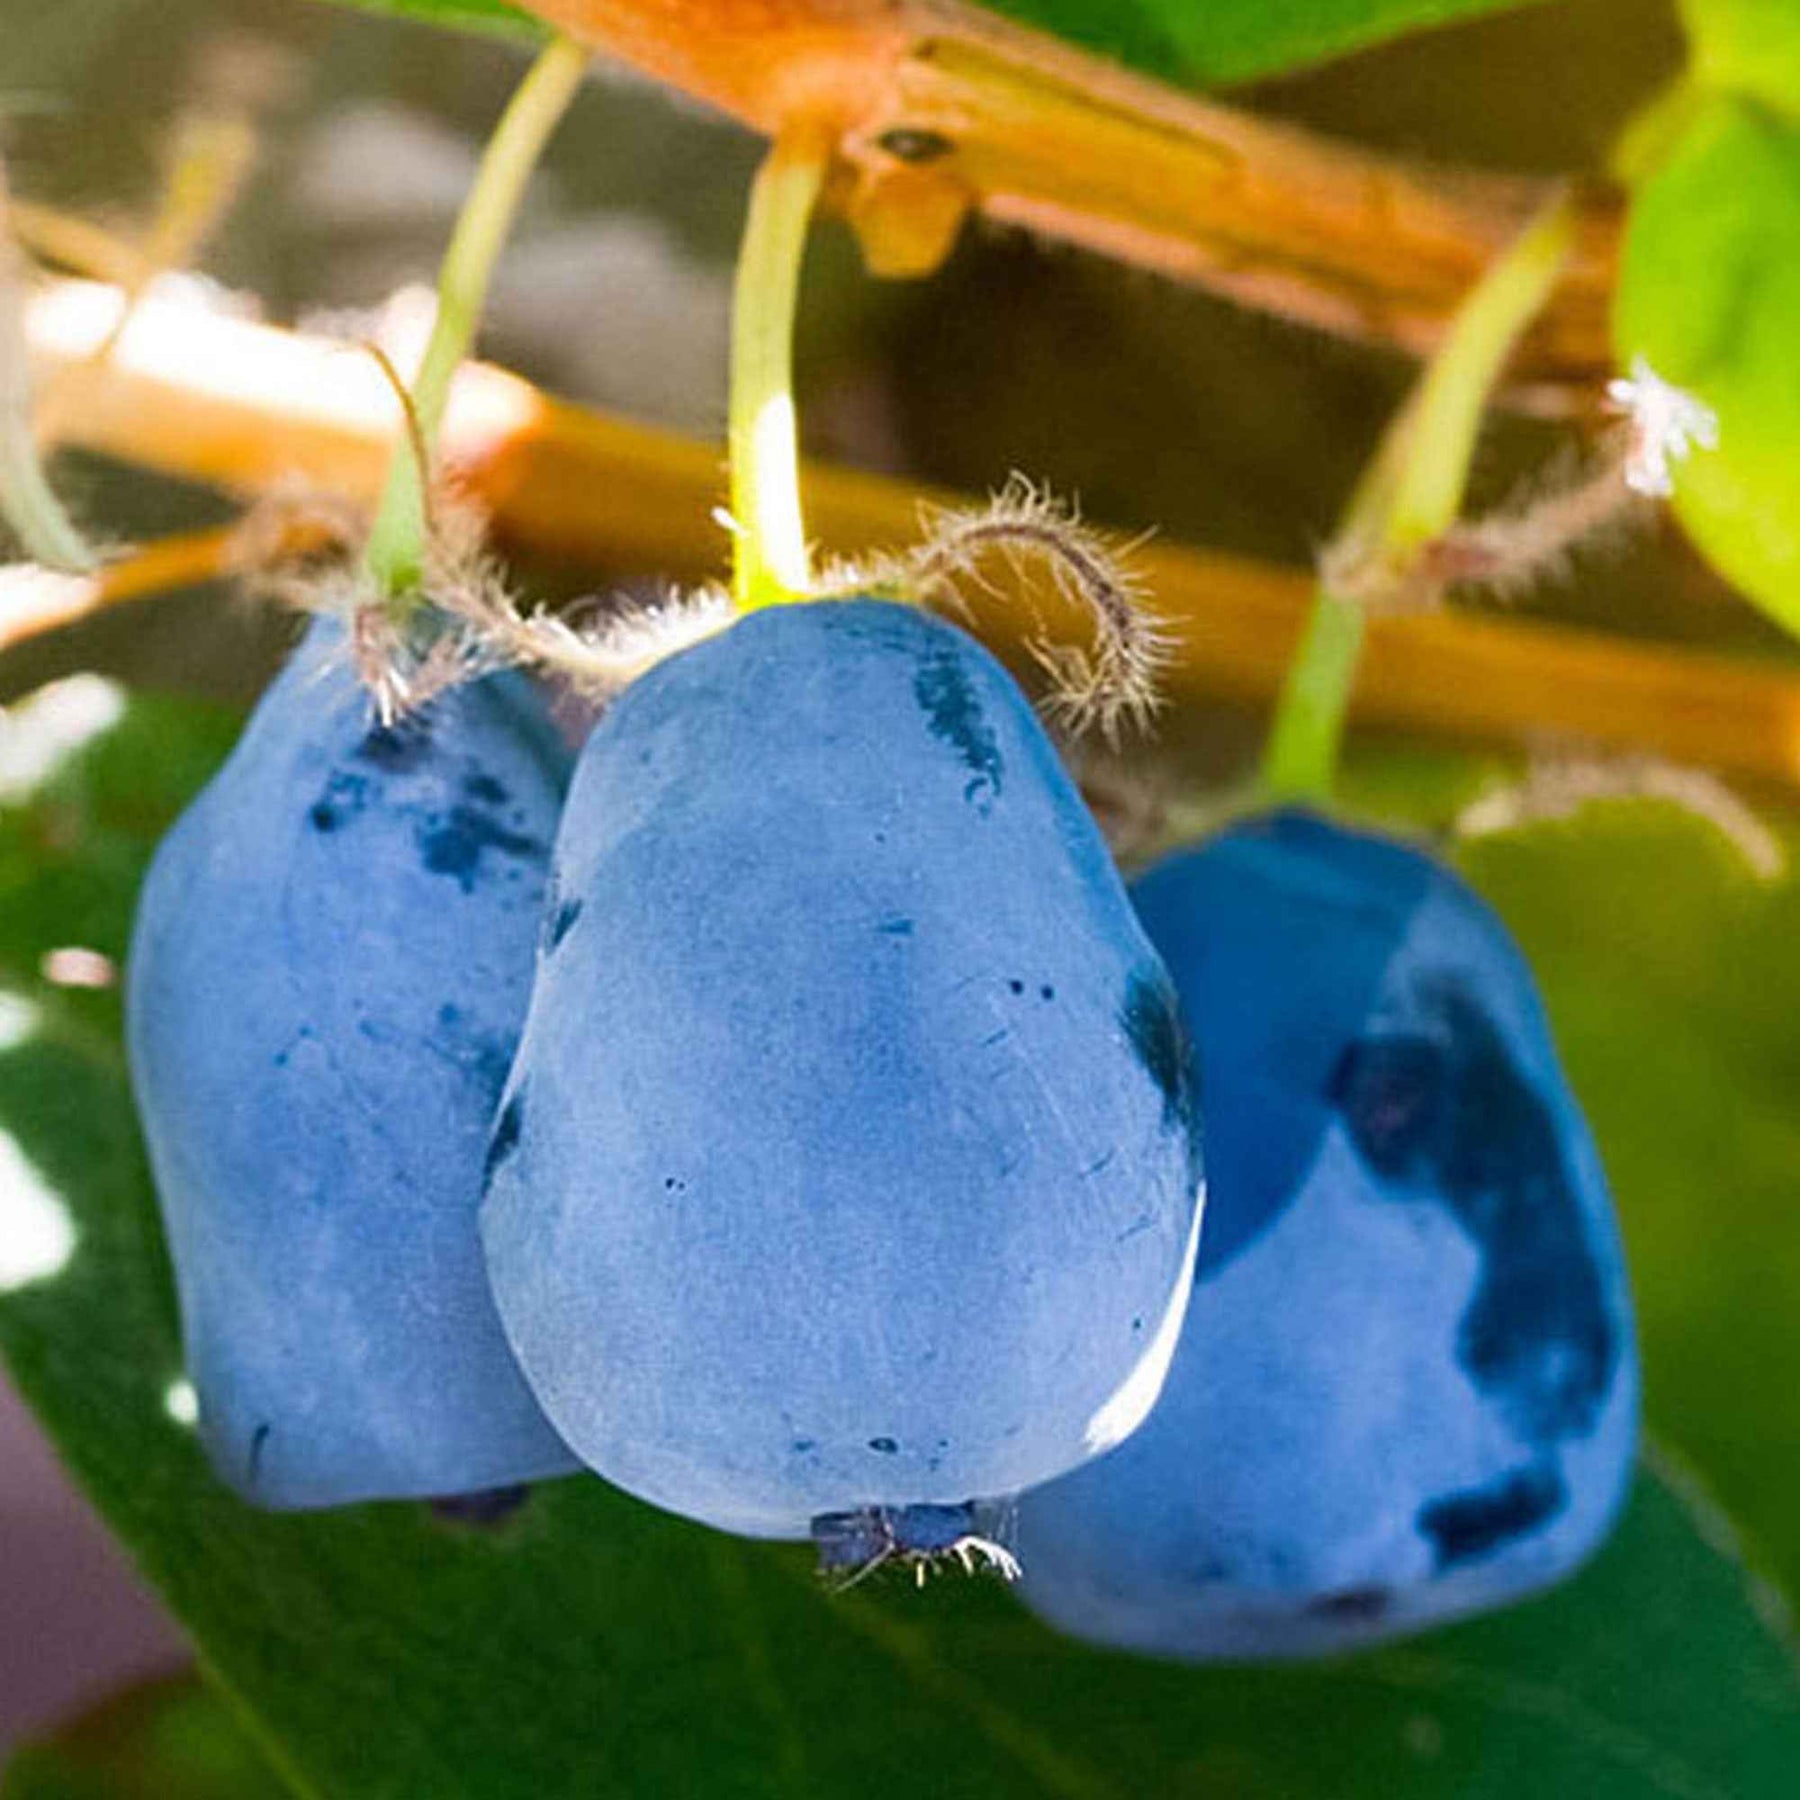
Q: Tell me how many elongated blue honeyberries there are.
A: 3